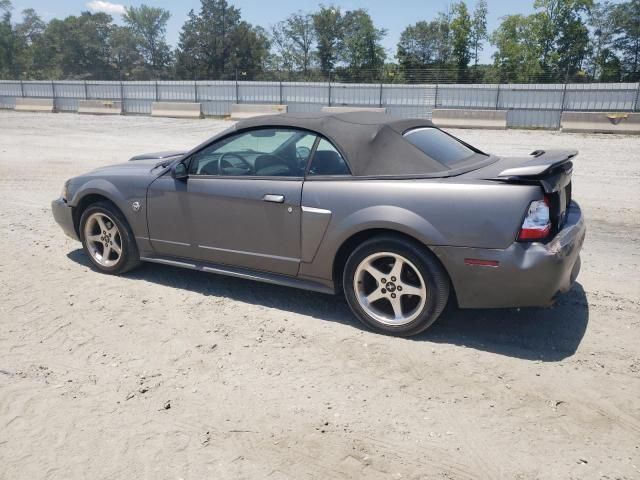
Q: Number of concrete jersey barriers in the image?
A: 7